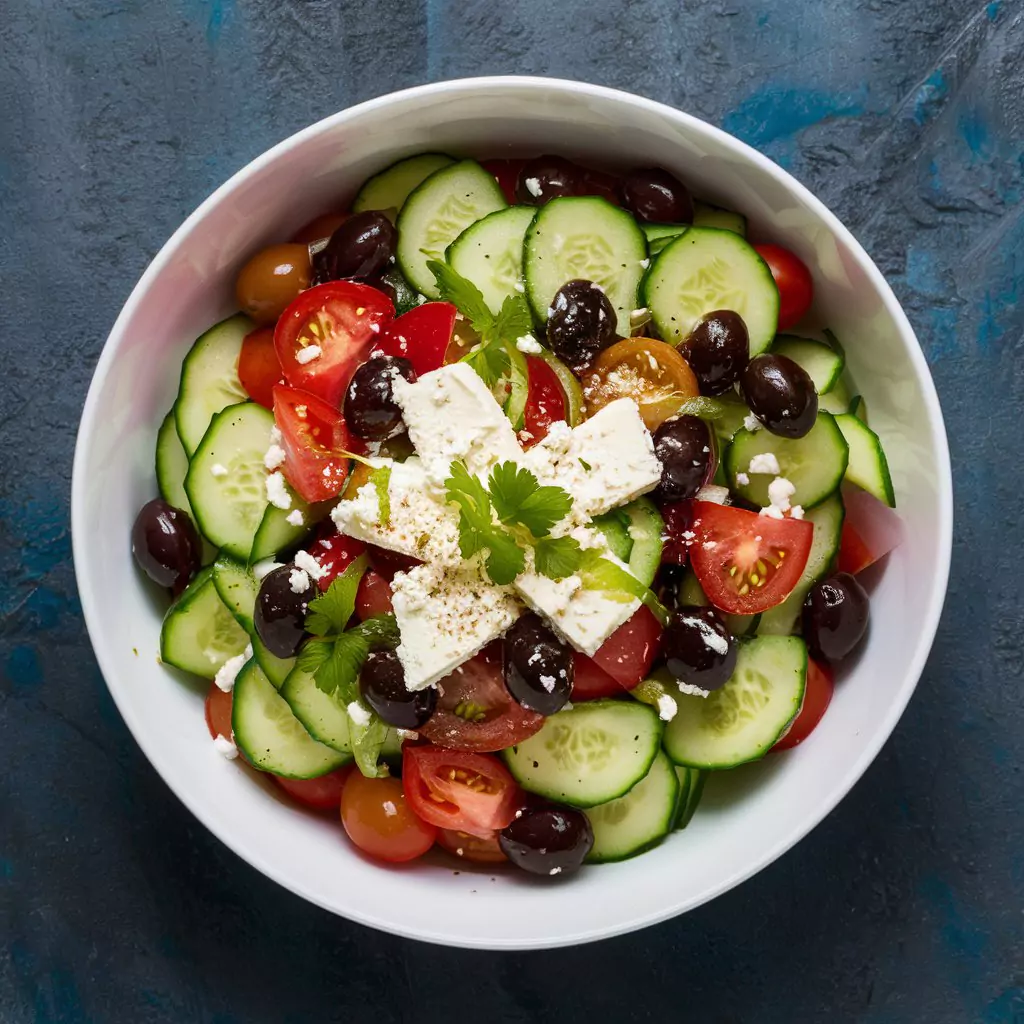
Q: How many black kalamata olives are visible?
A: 15